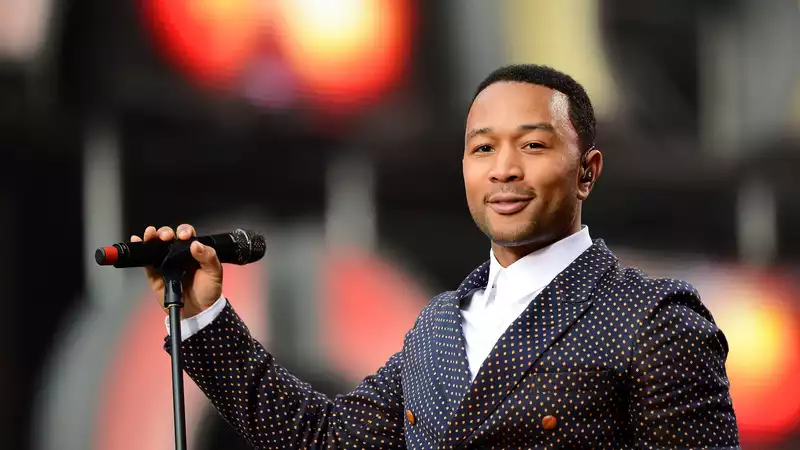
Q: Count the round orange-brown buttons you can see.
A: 2